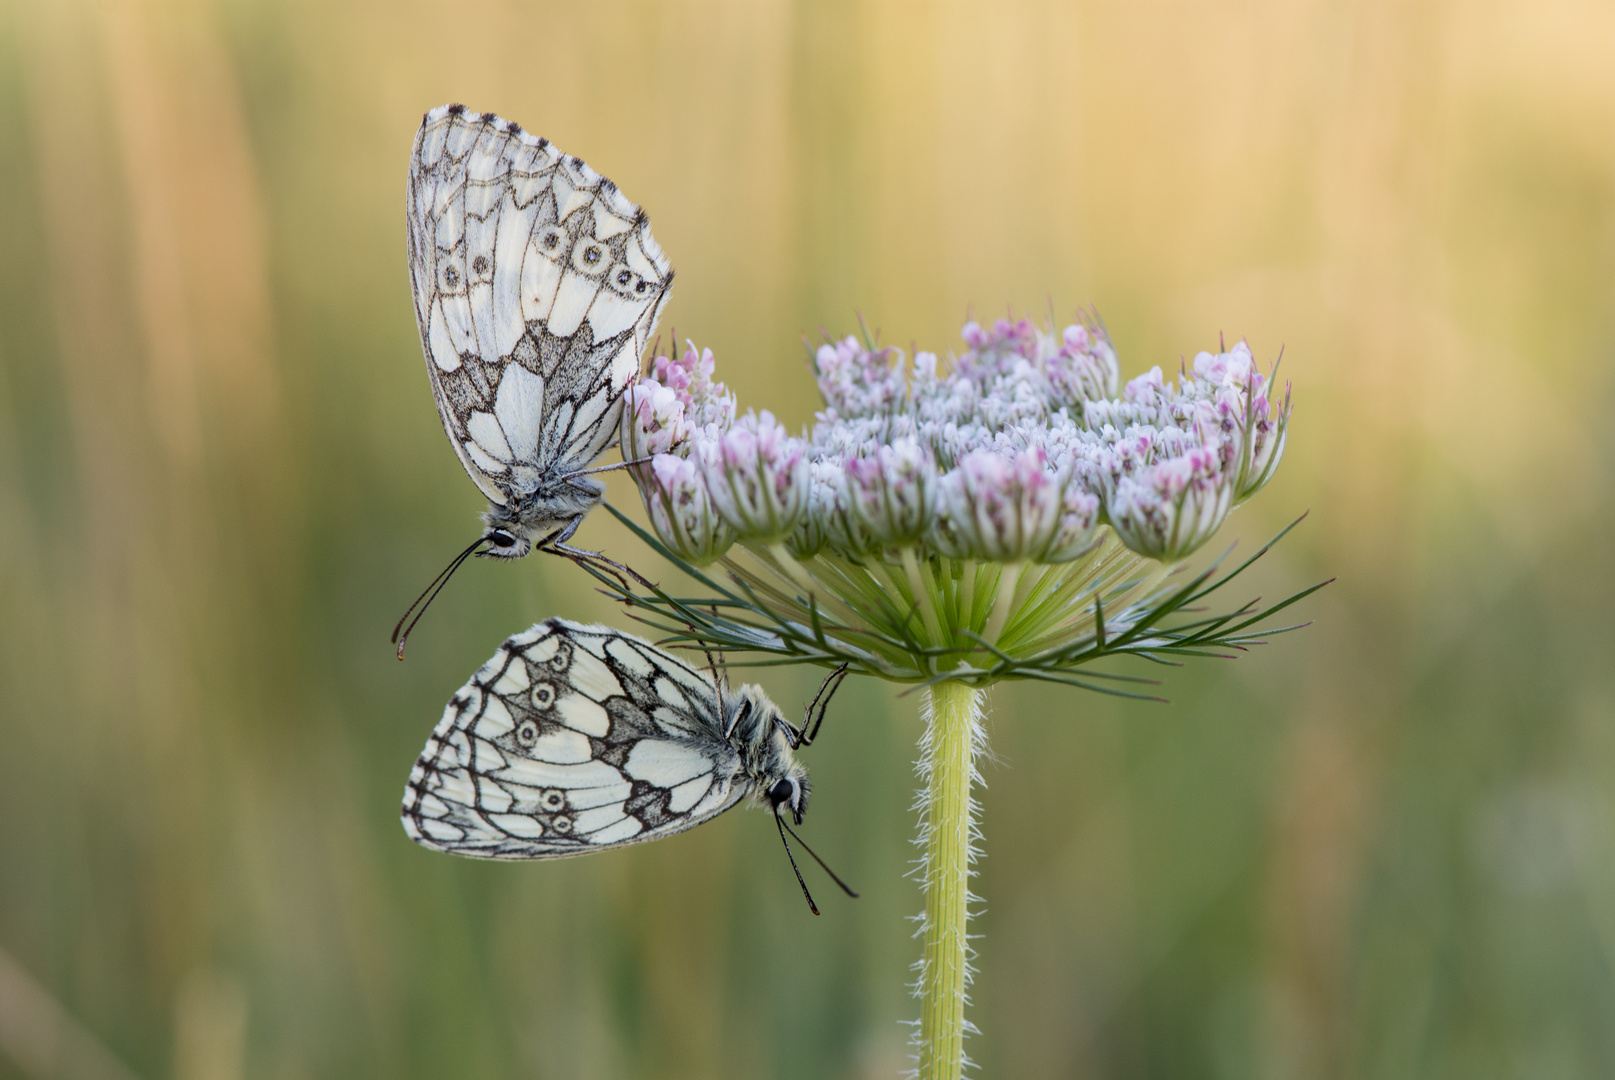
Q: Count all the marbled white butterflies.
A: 2